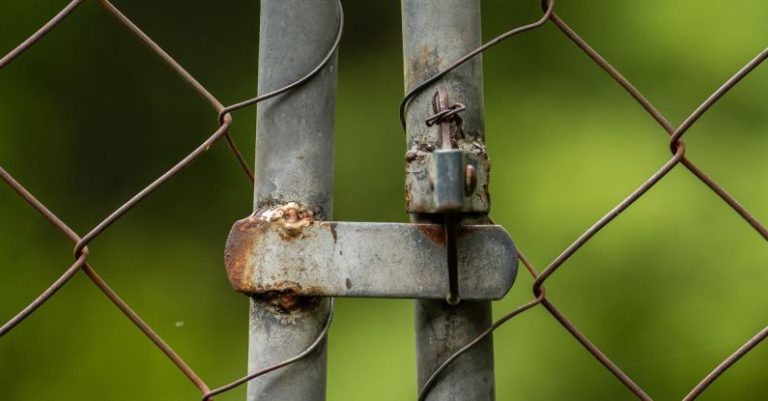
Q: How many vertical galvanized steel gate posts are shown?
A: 2